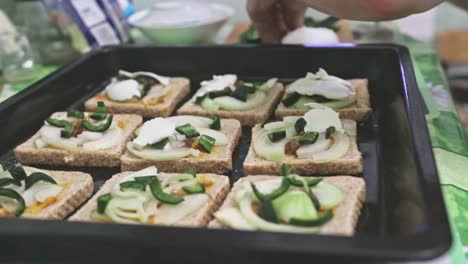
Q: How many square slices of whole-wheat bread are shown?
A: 9